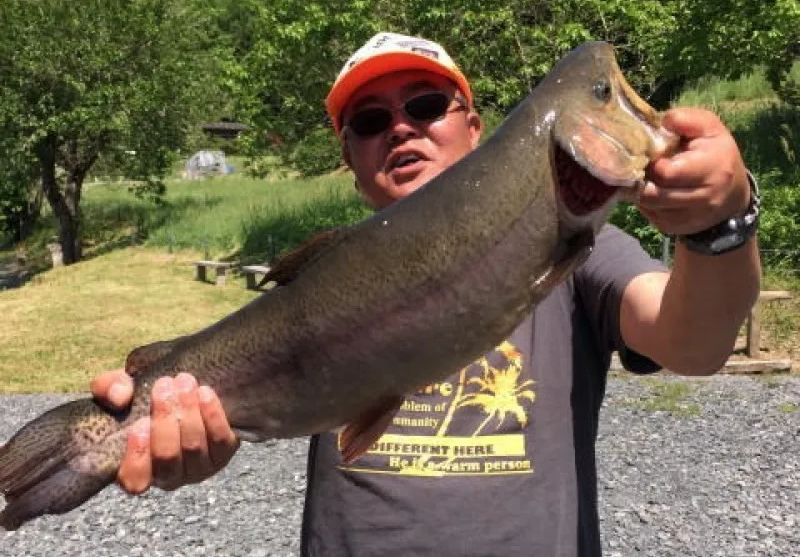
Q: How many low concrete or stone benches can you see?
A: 2